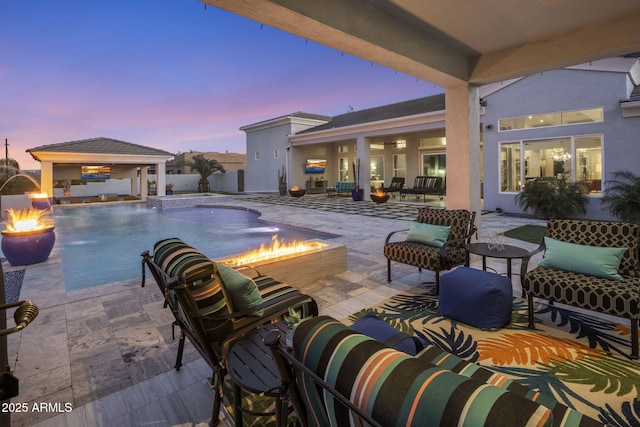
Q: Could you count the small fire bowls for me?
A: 2